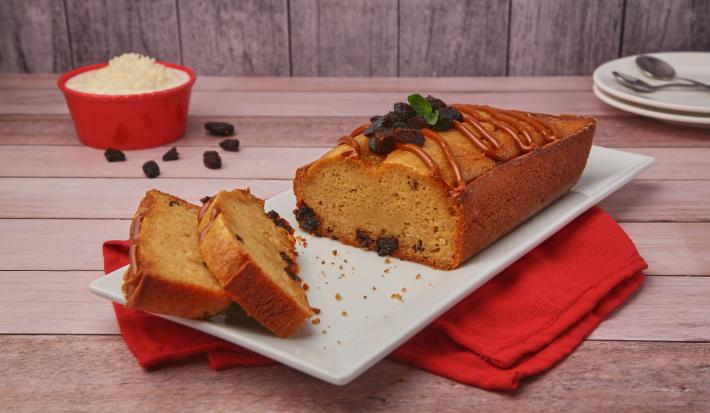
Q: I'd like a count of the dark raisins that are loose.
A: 6